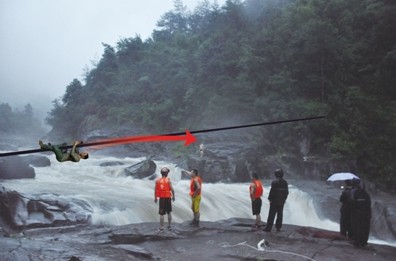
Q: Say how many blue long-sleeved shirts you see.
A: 0